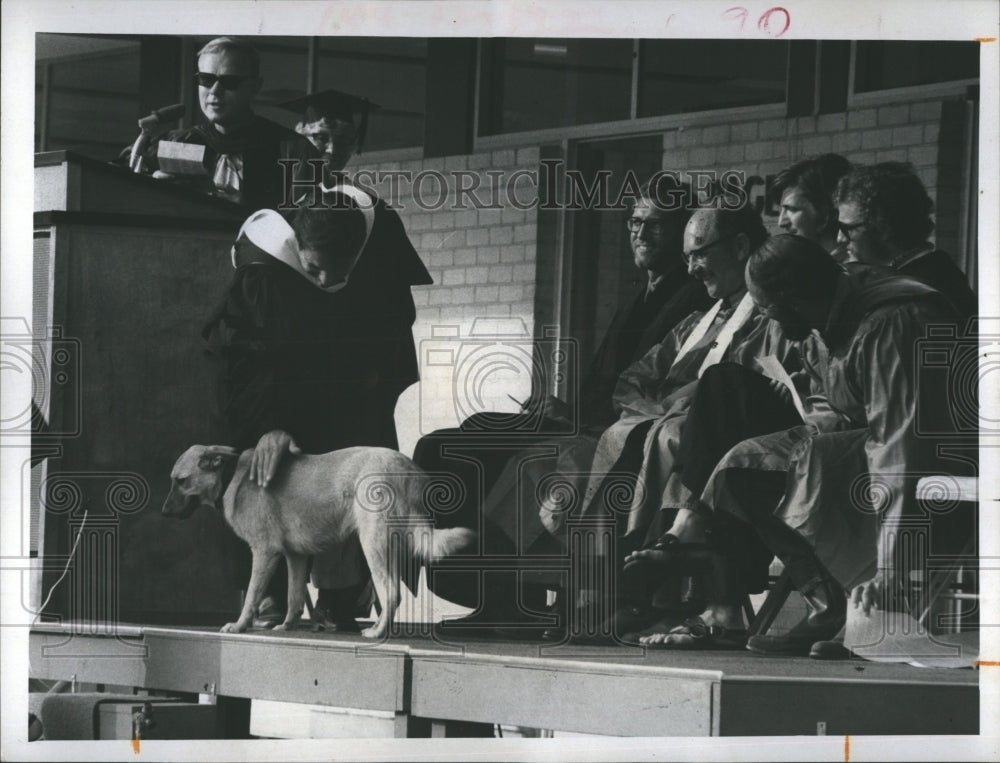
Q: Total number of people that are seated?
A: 5